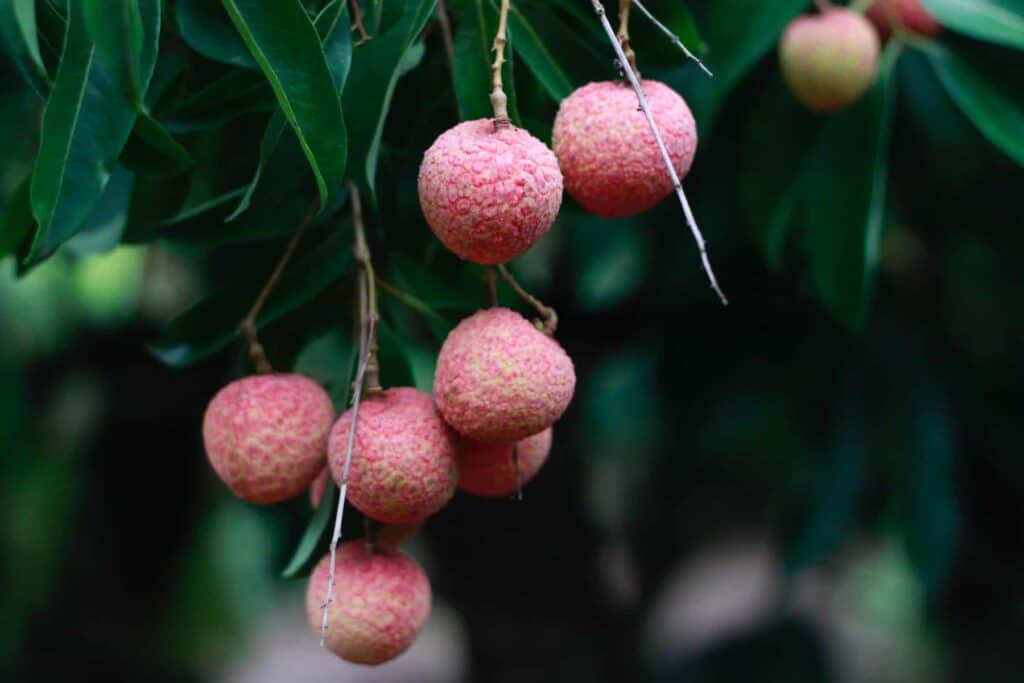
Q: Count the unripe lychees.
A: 1